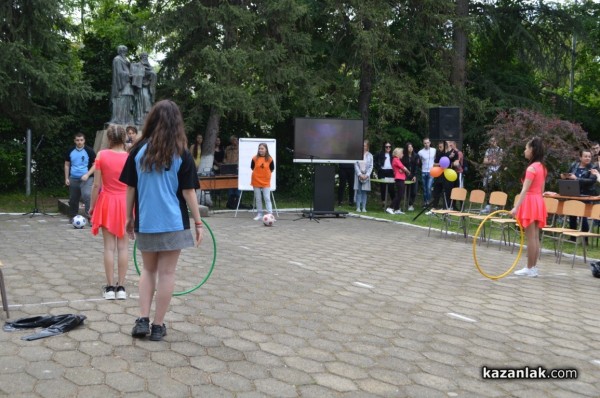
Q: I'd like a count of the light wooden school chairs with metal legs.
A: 7